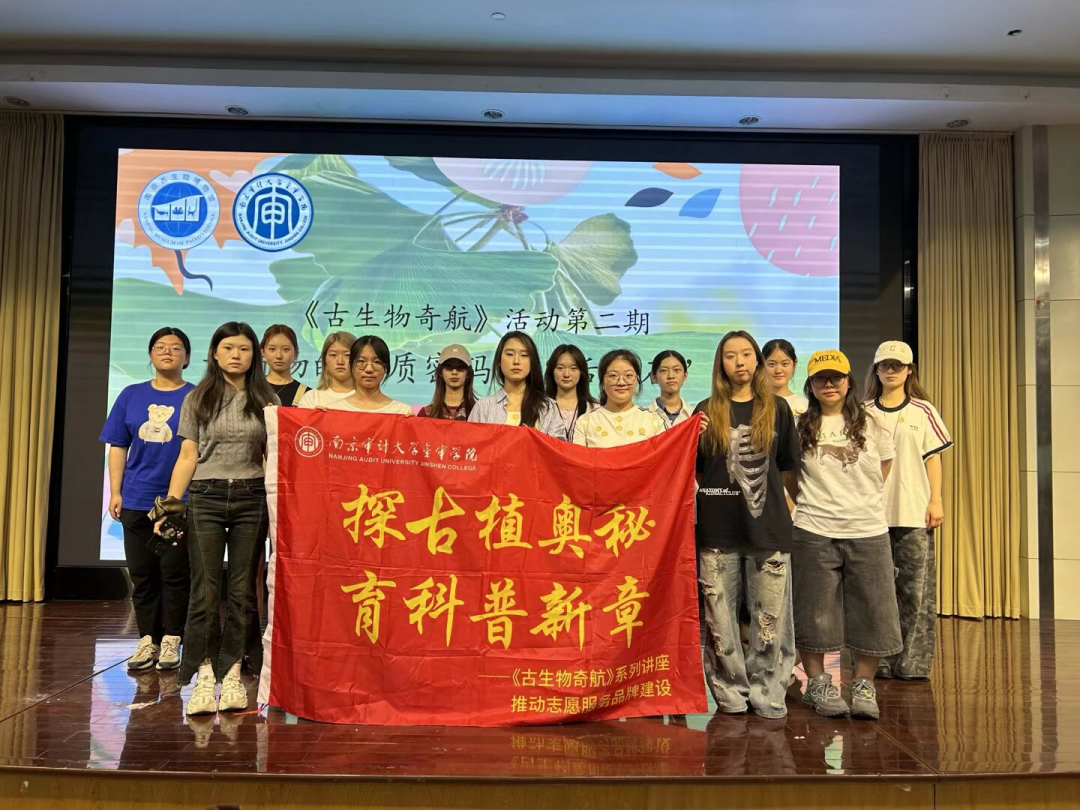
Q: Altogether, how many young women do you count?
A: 14